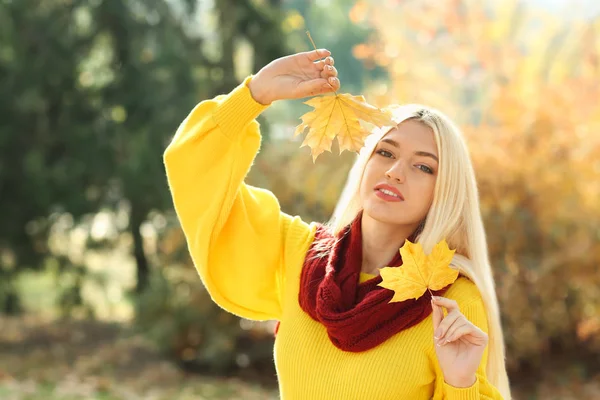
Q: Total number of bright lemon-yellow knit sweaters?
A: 1